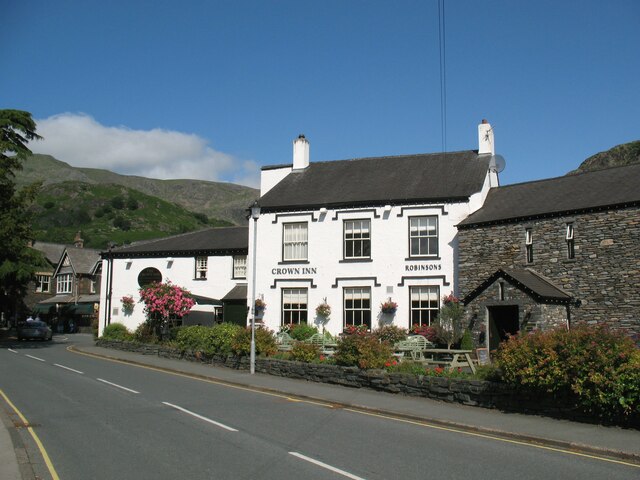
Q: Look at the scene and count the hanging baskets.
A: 5